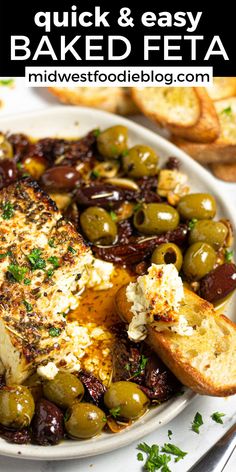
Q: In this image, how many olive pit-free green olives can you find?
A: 12